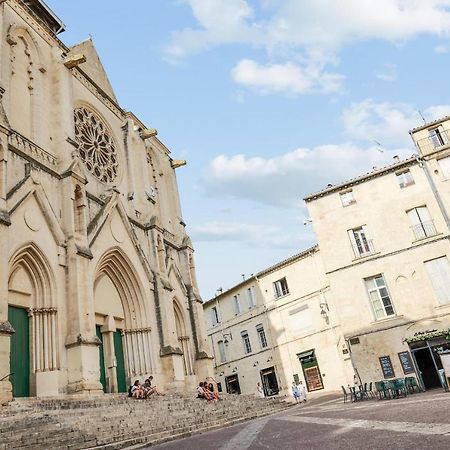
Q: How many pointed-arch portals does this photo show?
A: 3